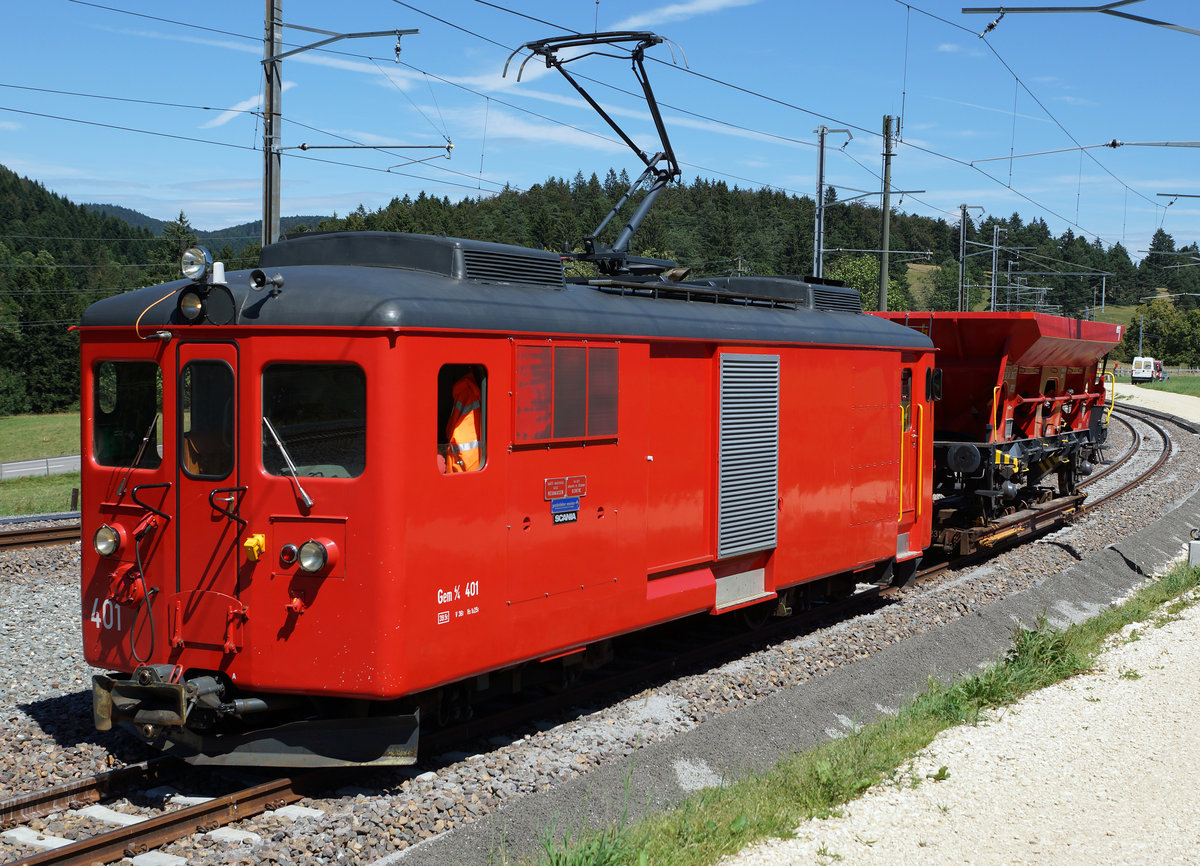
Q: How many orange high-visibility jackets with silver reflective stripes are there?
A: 1